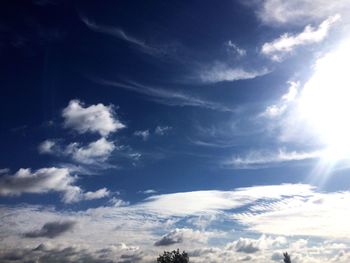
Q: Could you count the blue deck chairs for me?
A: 0